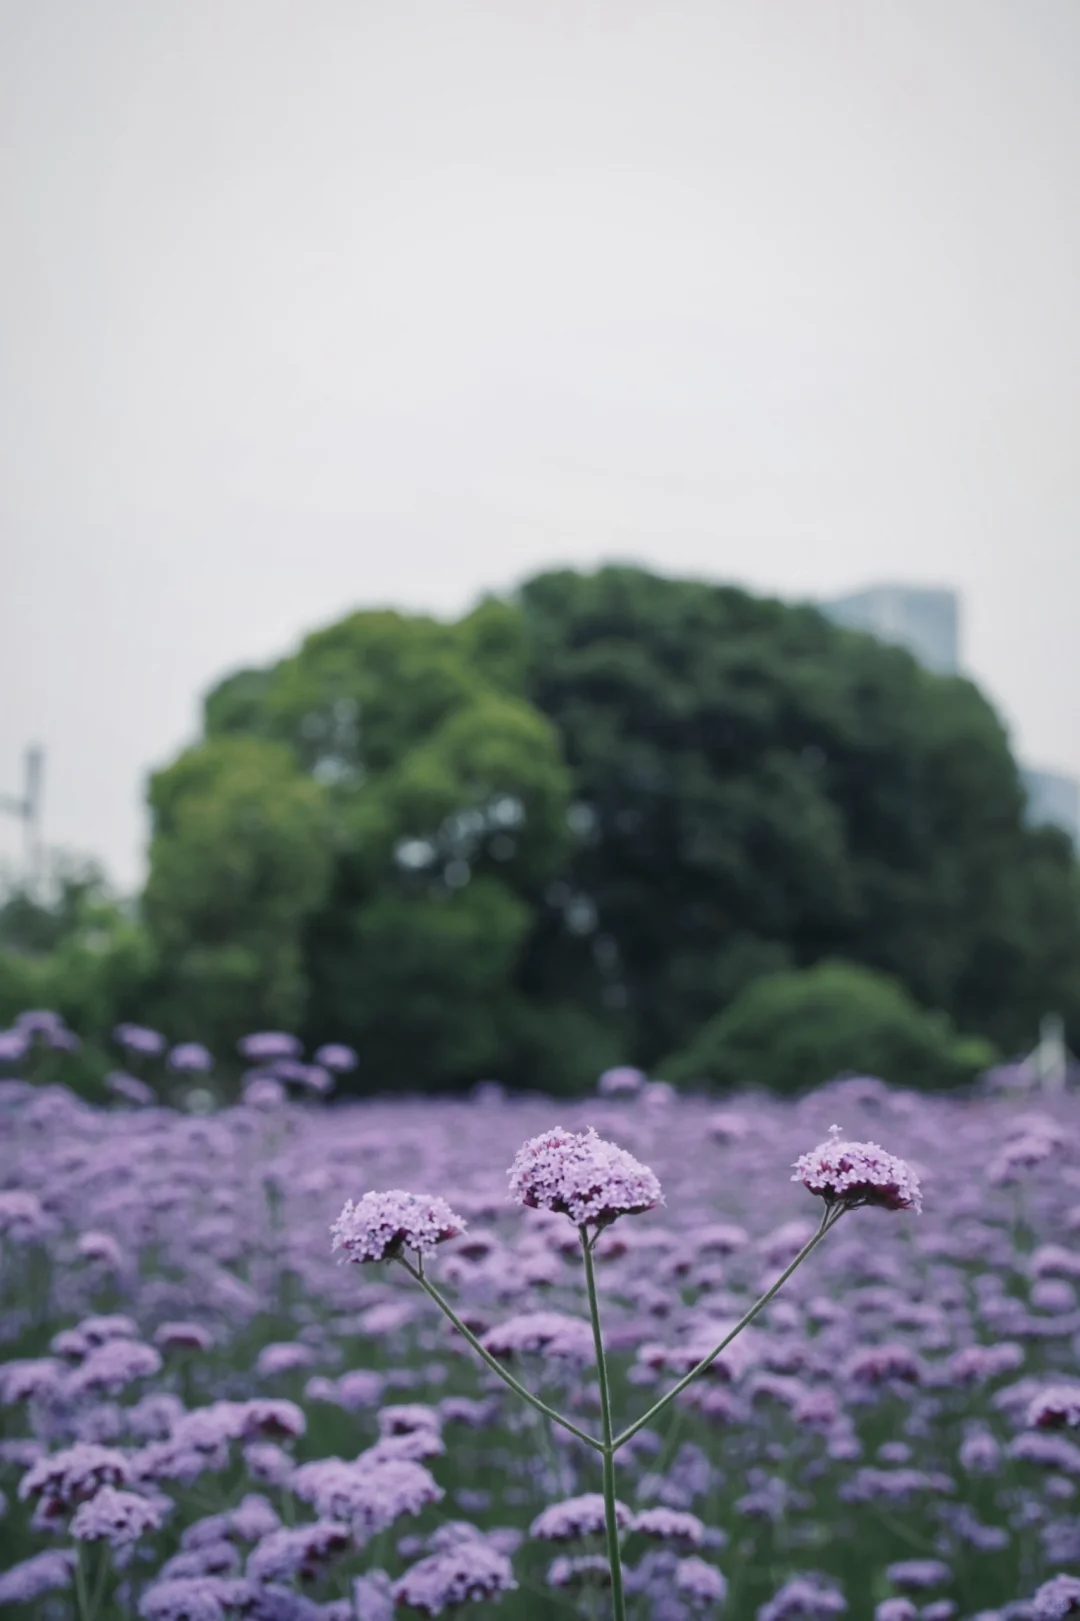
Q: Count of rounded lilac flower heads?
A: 3